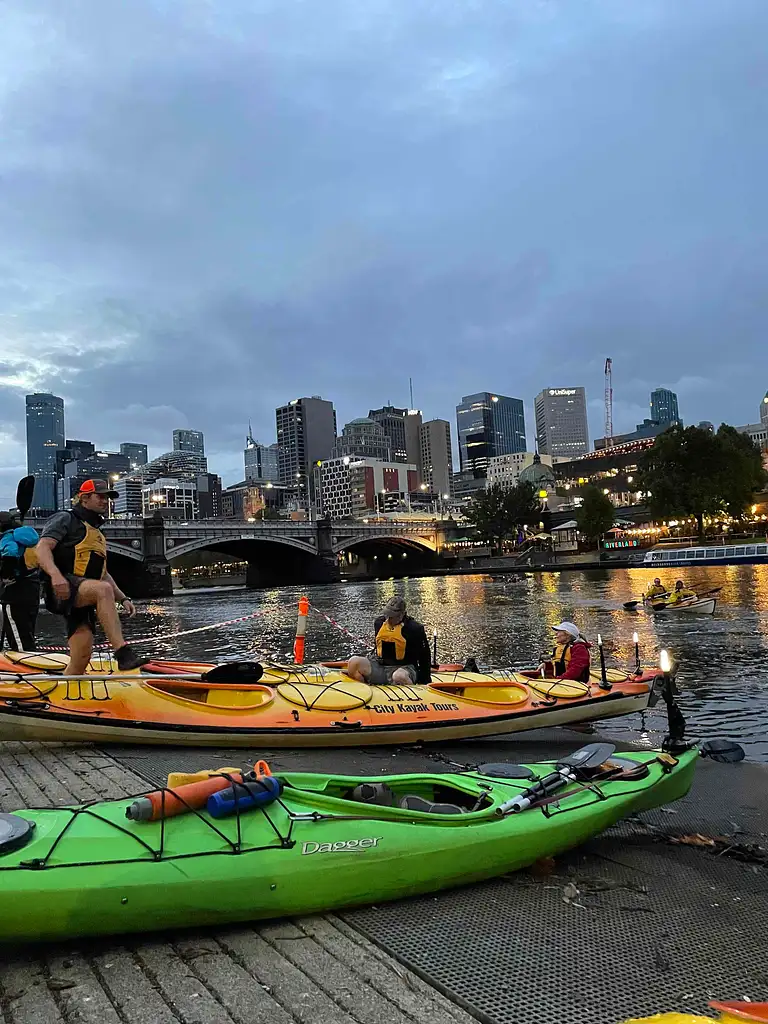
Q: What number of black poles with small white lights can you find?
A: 4